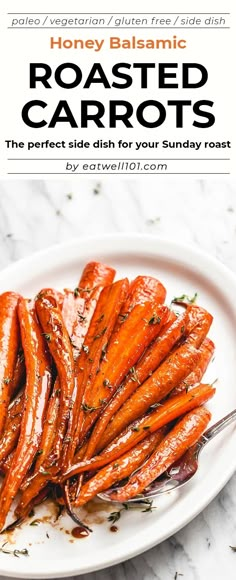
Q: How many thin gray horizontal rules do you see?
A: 4